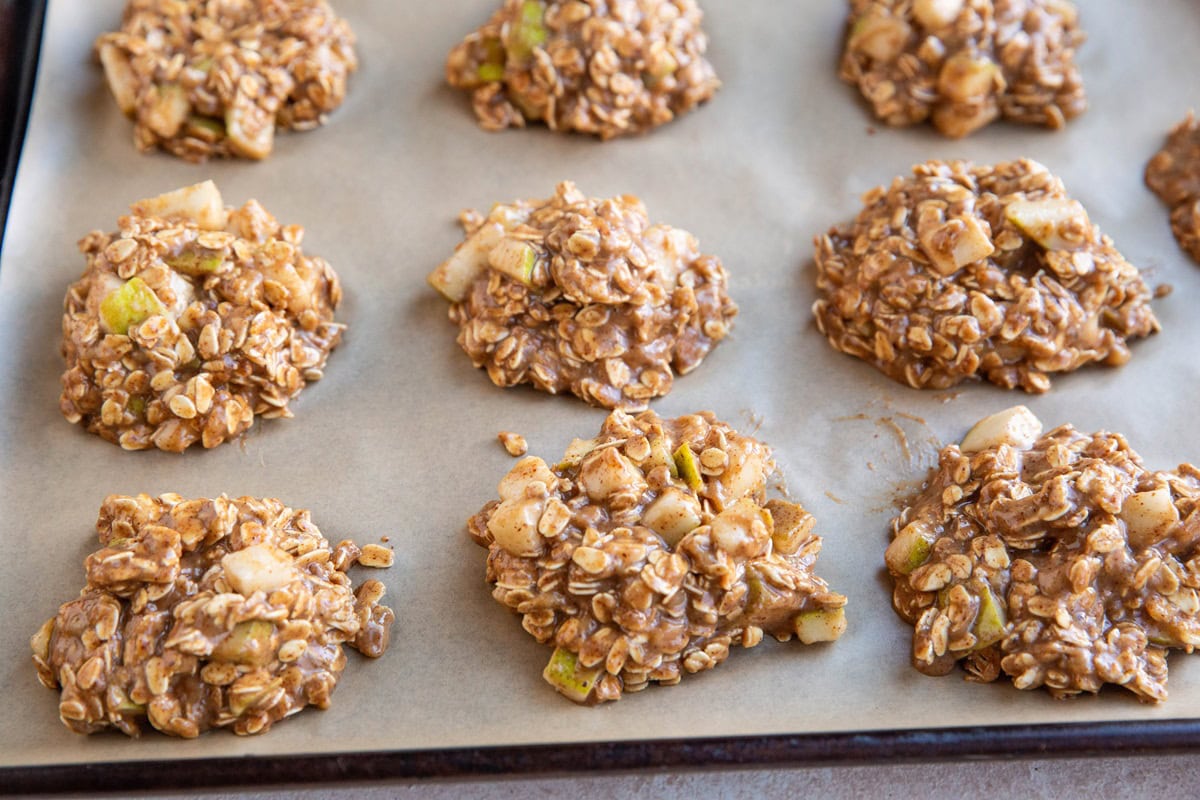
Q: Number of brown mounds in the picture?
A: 10